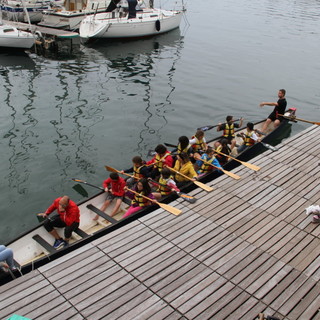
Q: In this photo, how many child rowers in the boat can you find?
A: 12